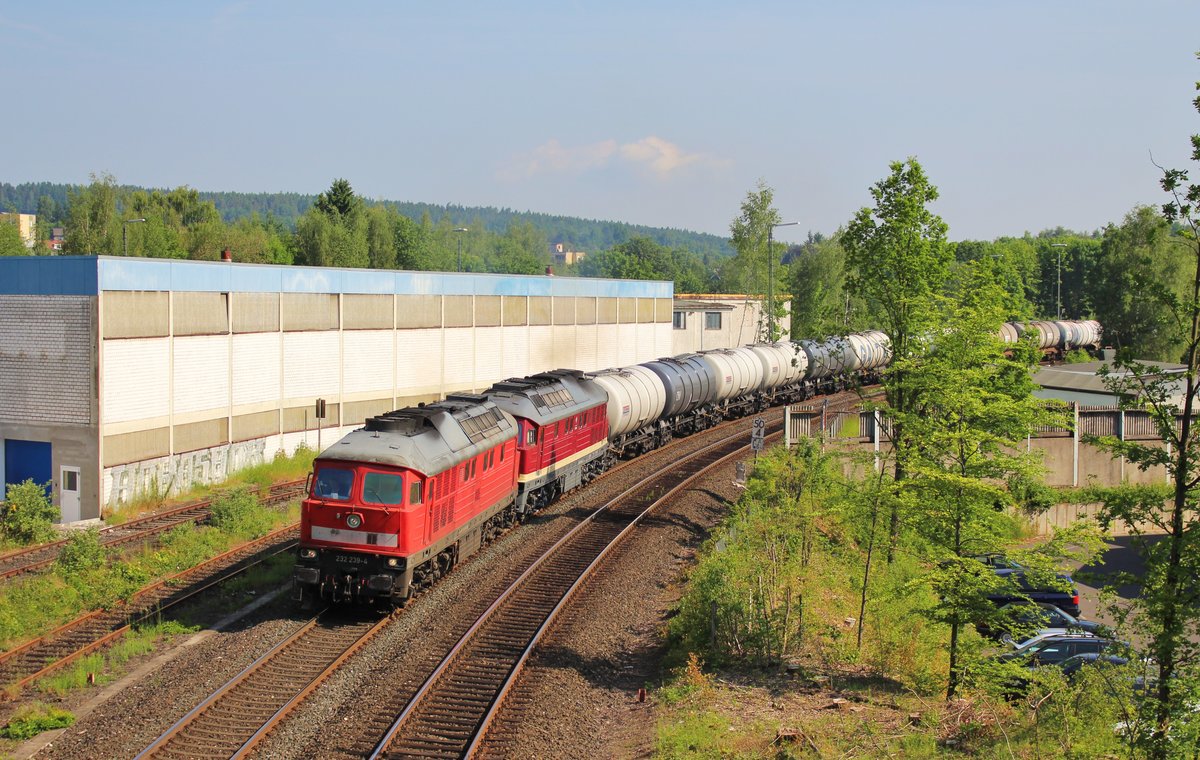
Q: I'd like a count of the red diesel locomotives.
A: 2